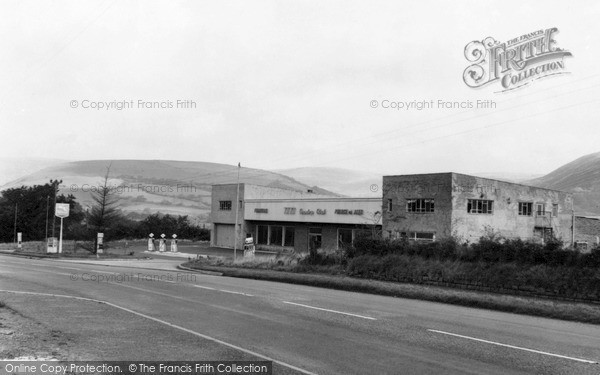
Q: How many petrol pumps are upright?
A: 3